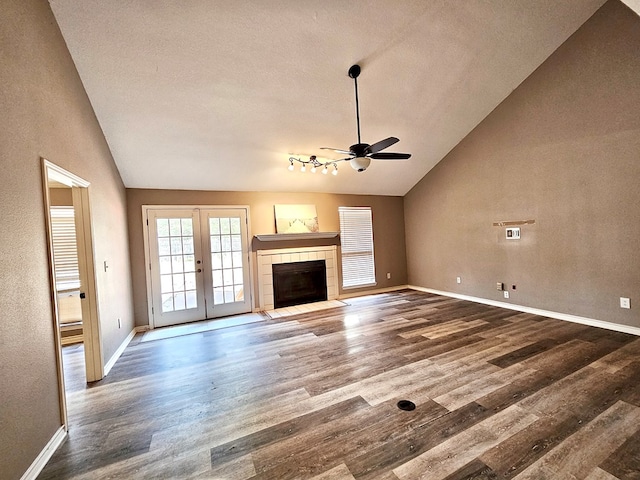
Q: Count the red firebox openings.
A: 0